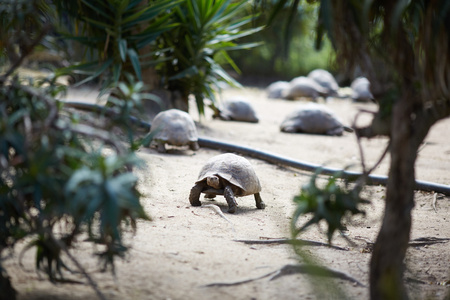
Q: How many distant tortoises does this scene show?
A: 7